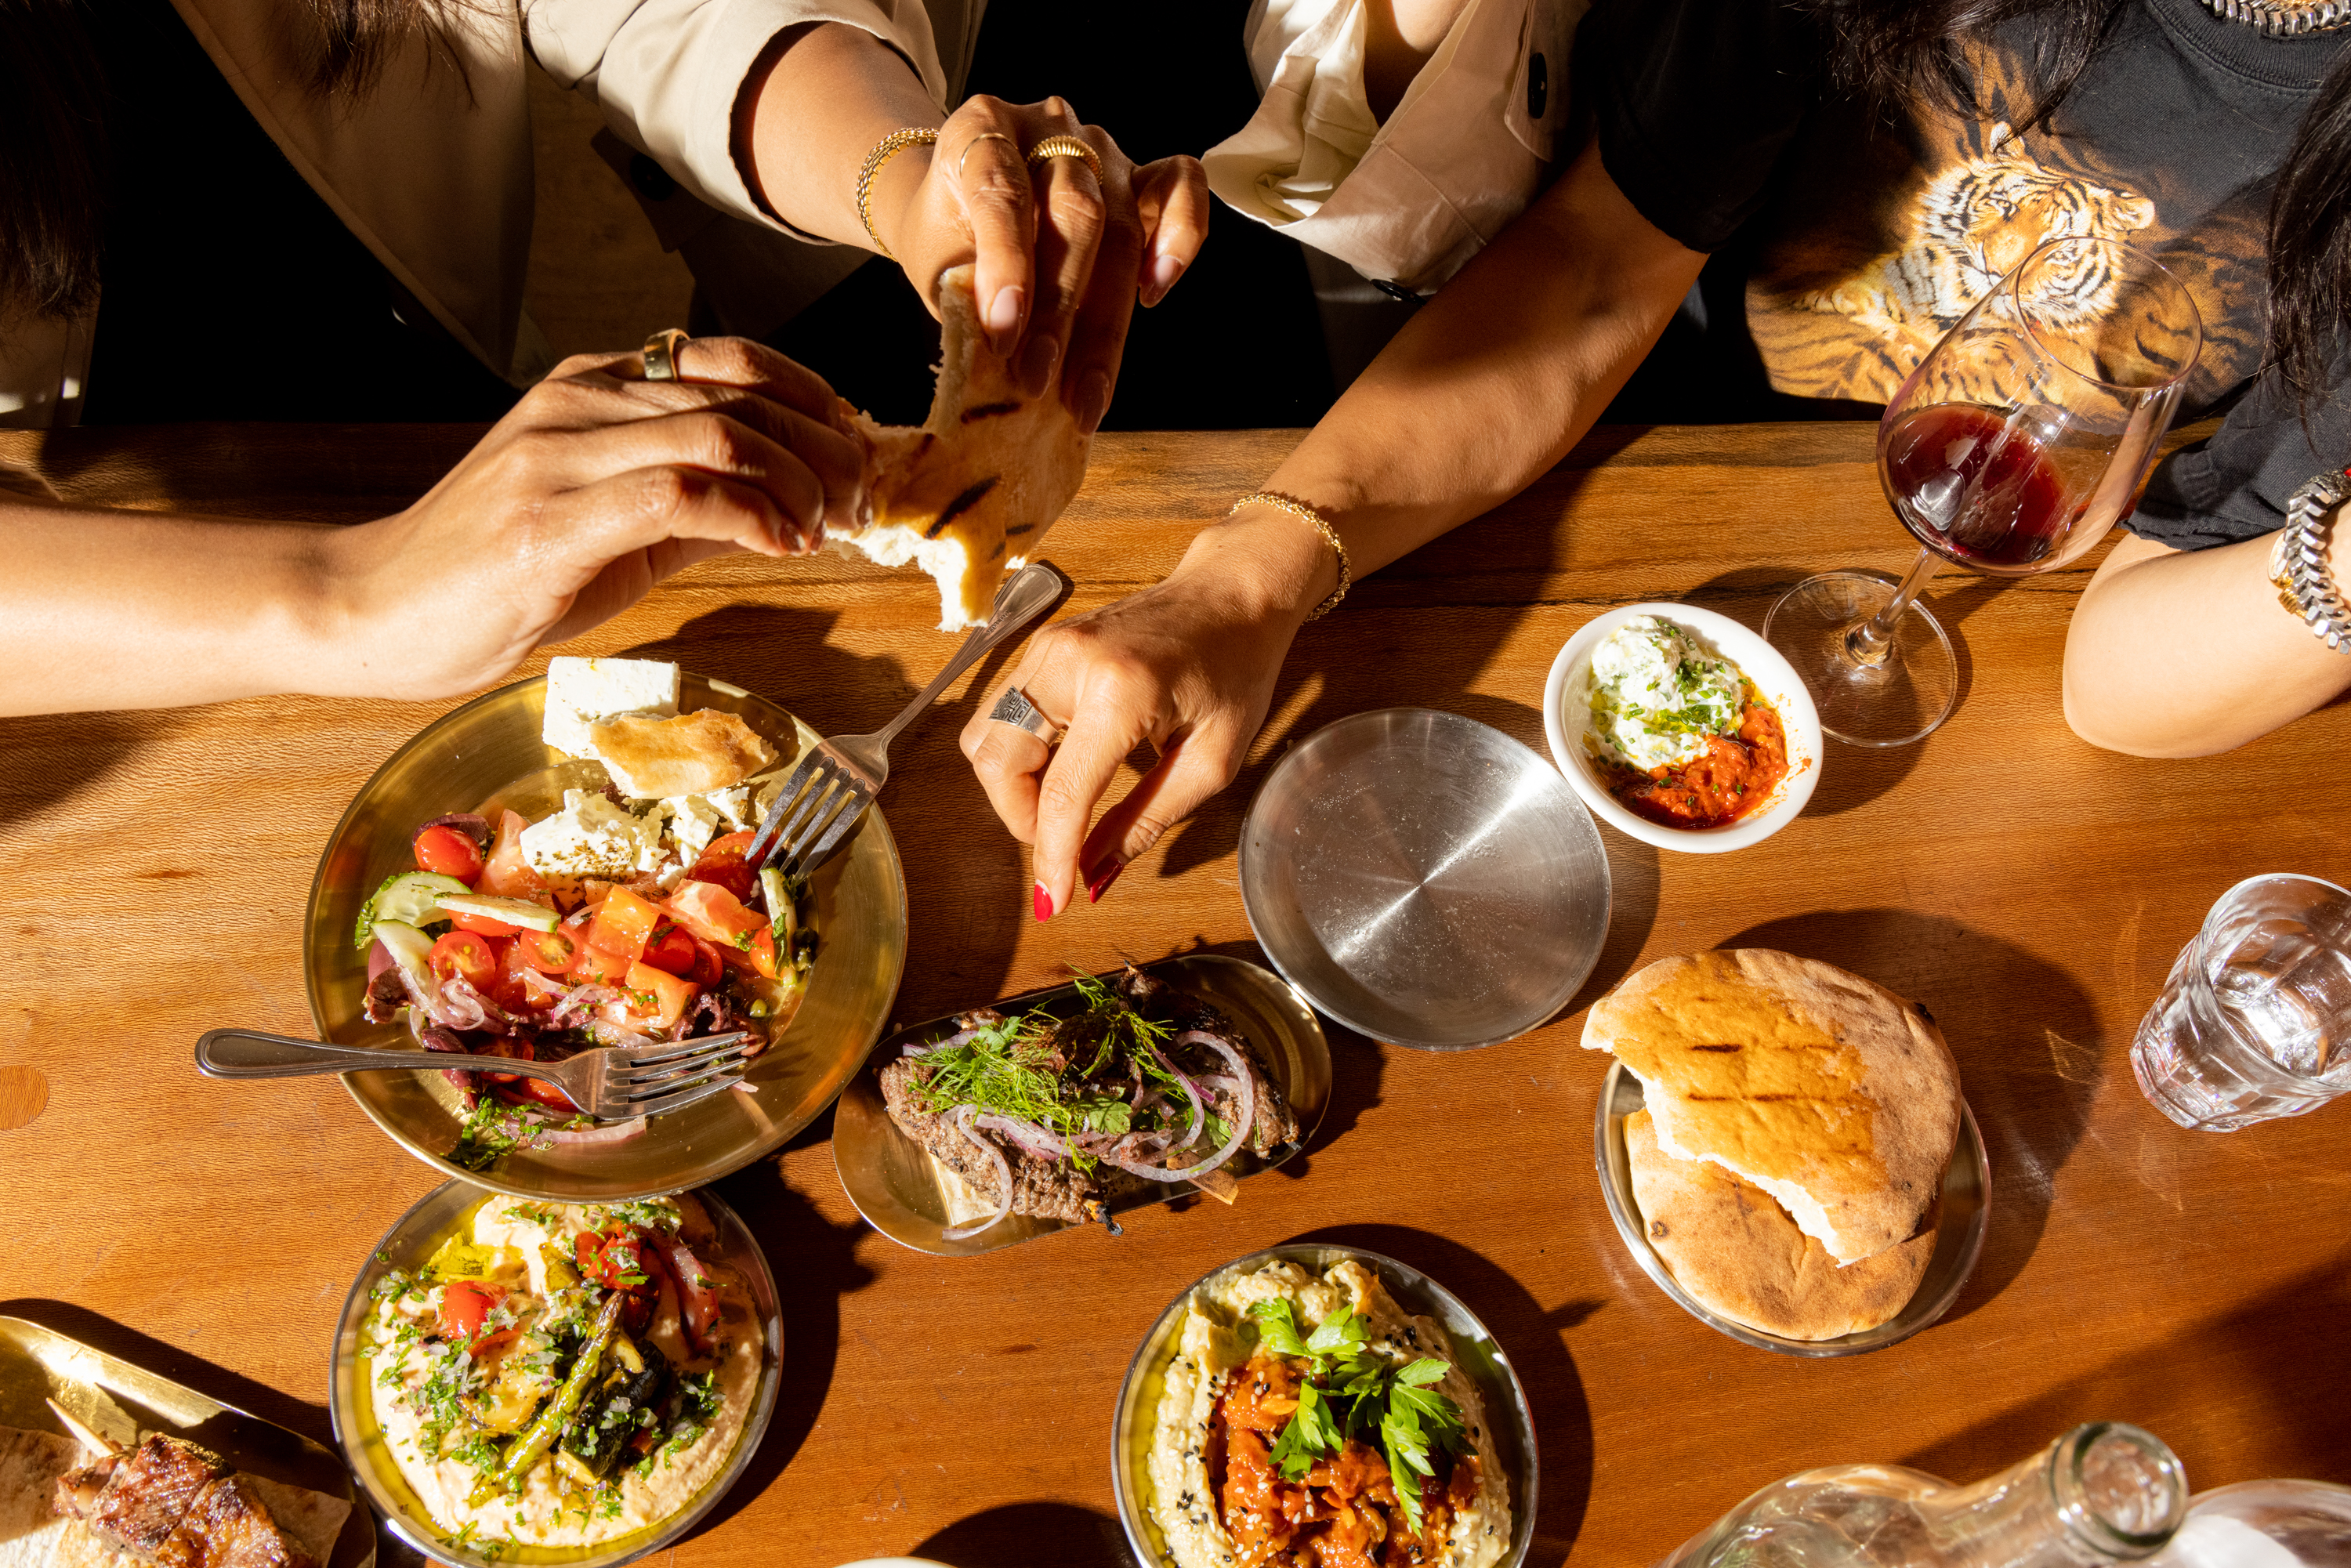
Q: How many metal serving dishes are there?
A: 7